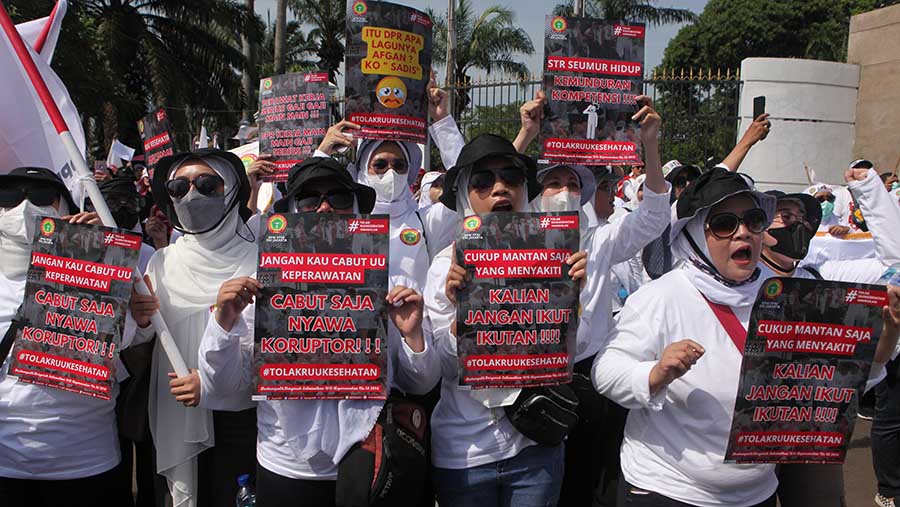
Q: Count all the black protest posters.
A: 8